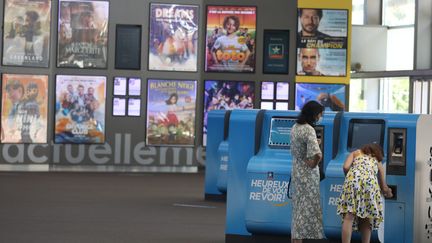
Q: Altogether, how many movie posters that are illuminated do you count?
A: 10